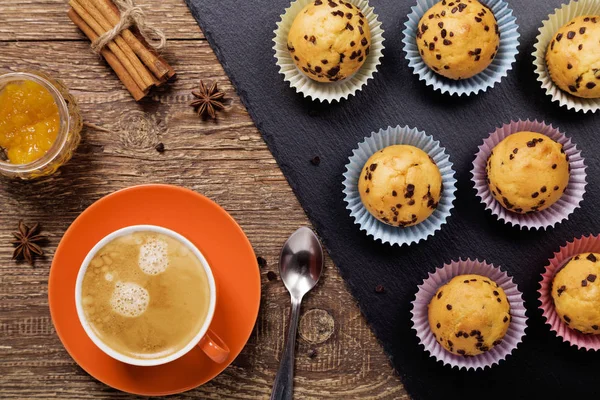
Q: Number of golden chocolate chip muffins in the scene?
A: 7